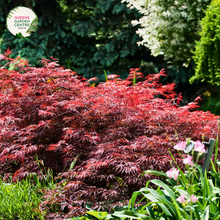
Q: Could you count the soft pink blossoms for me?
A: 6